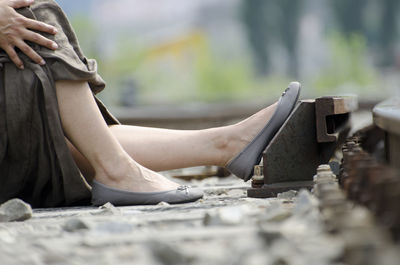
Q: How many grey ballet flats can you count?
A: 2